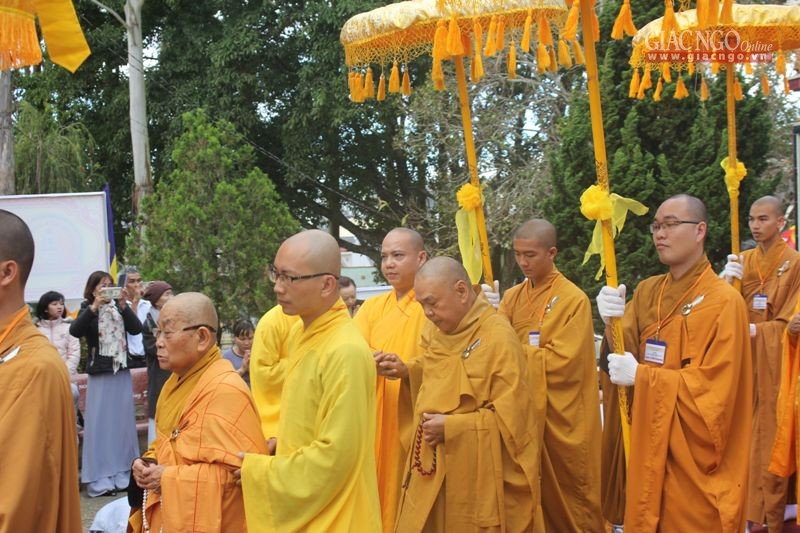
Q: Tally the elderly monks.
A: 2